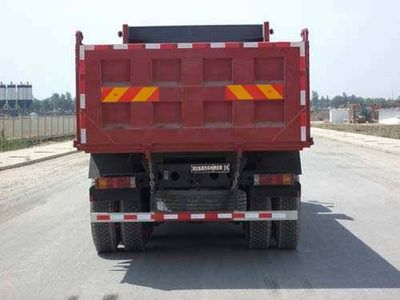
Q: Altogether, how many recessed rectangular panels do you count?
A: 8